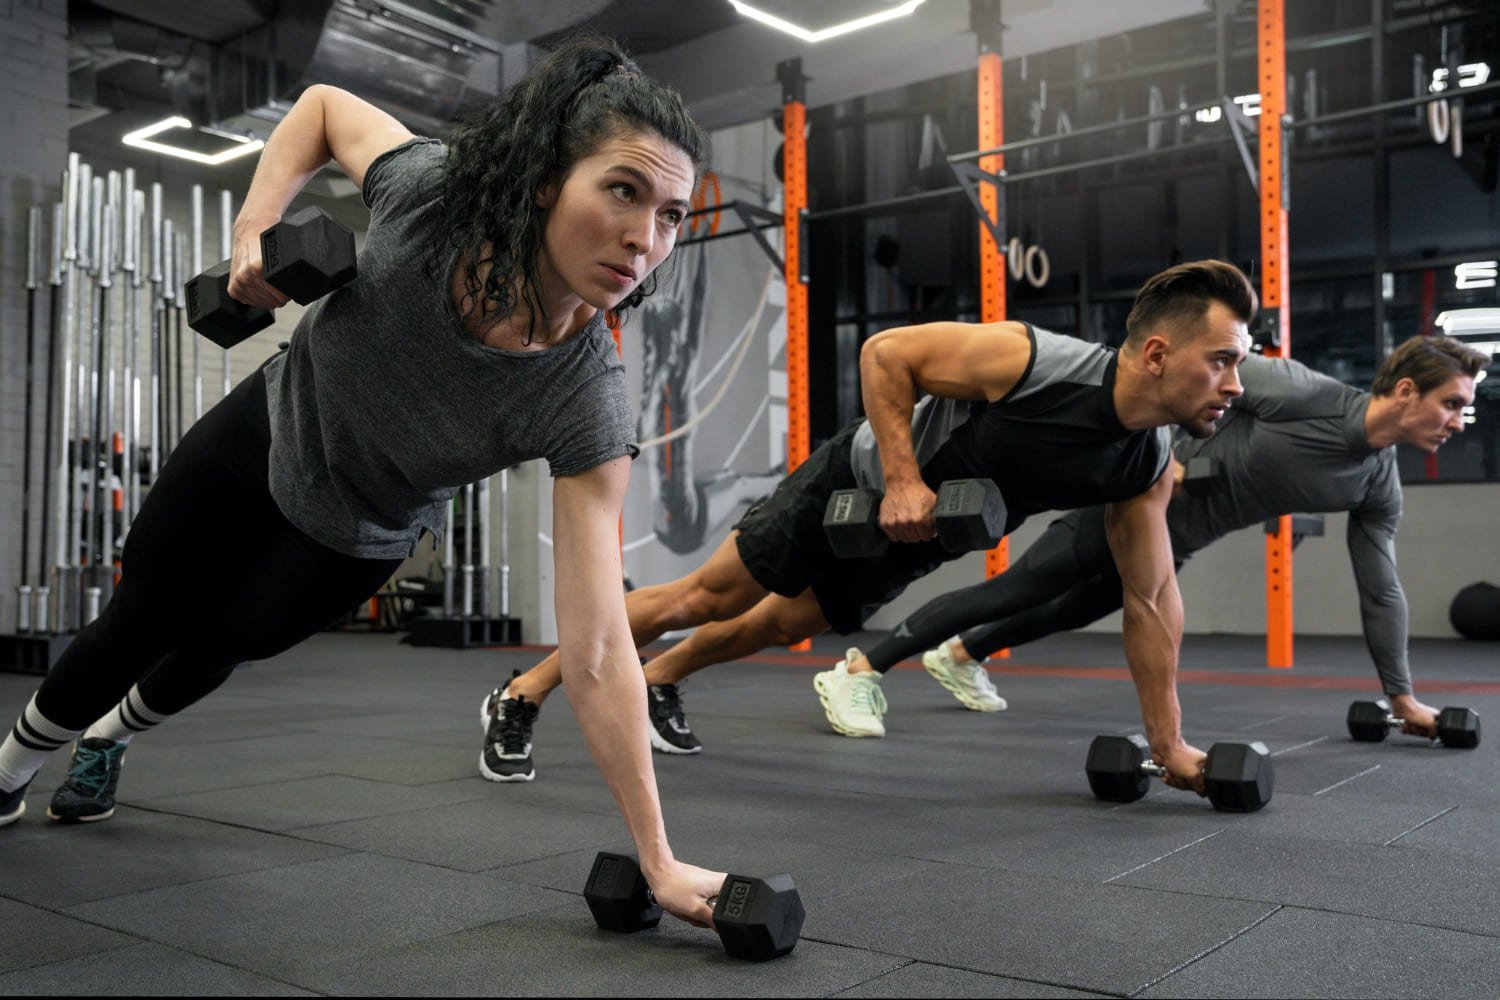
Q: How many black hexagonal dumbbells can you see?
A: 6